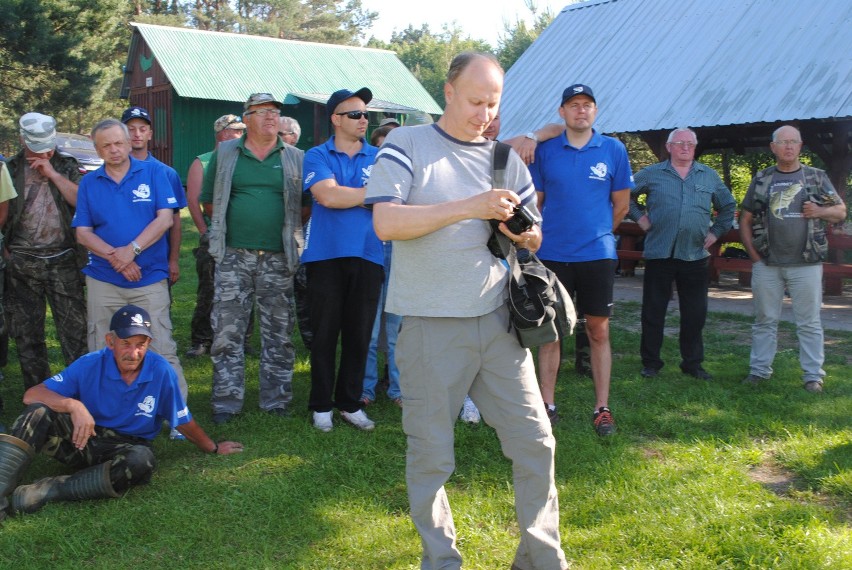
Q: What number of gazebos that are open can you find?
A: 1